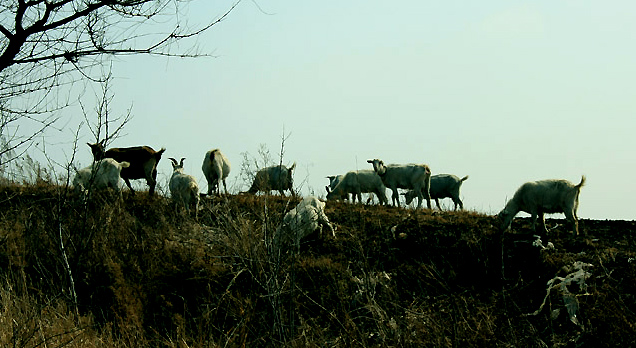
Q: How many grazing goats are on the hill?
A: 11